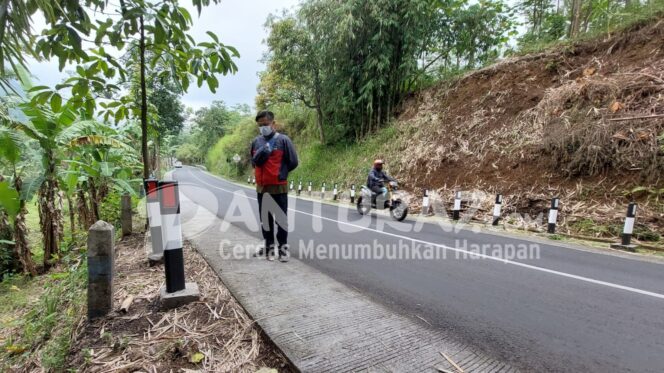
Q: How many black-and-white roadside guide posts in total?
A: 15